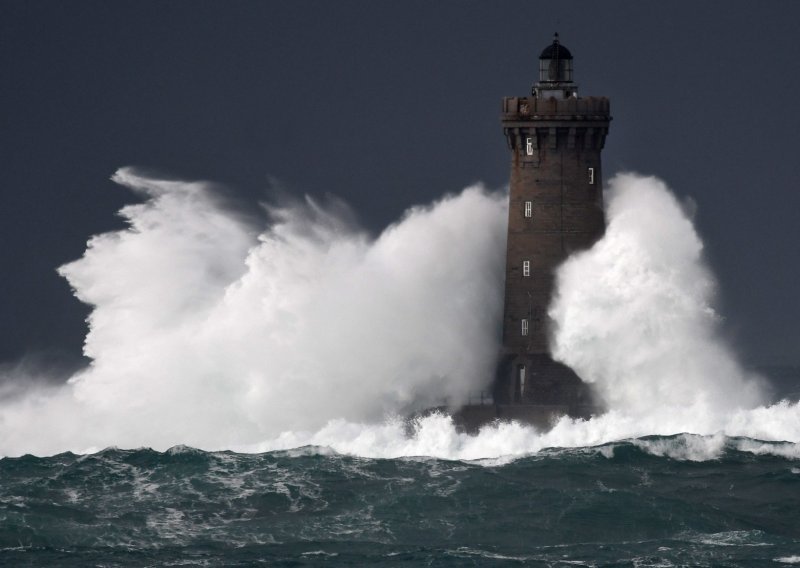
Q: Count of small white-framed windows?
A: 5